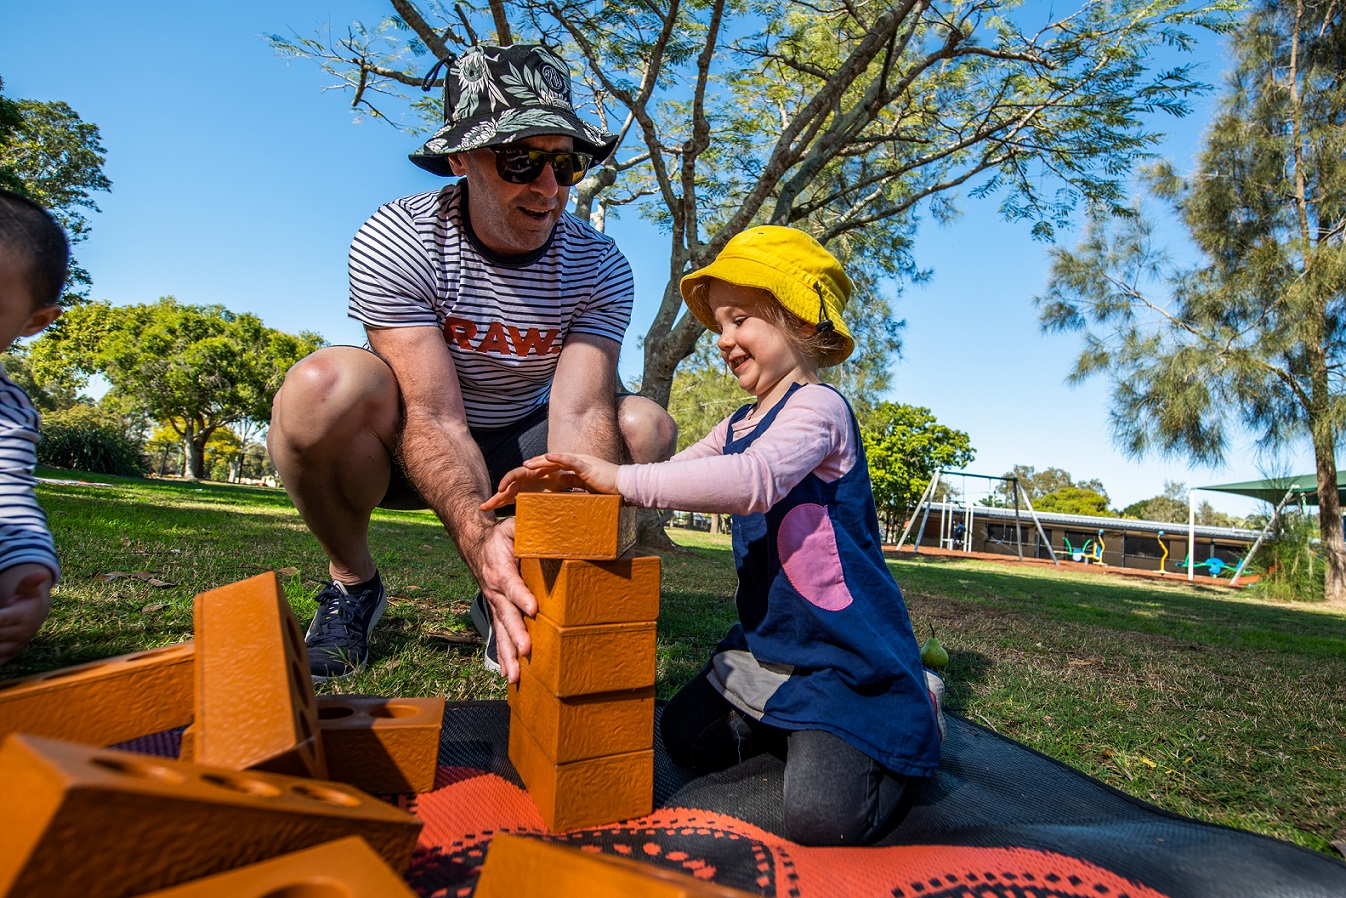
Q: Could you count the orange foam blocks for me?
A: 11